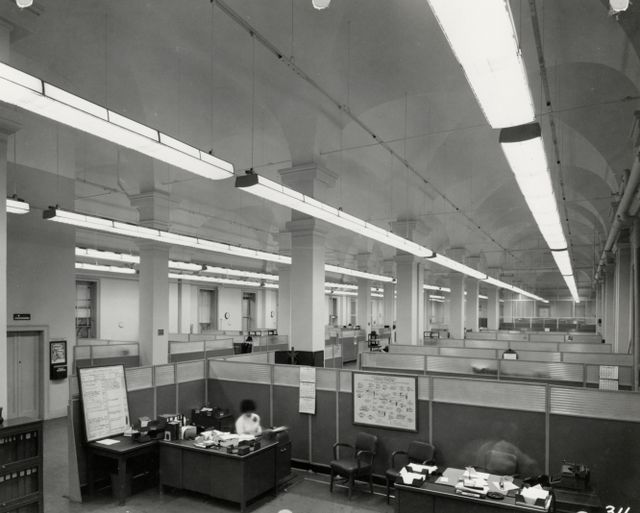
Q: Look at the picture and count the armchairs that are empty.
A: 2